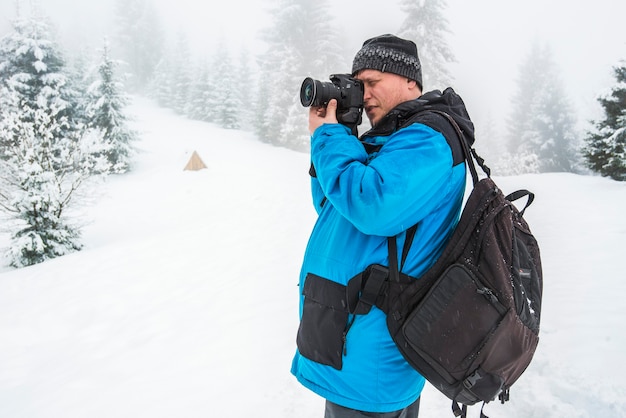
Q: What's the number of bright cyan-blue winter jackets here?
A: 1